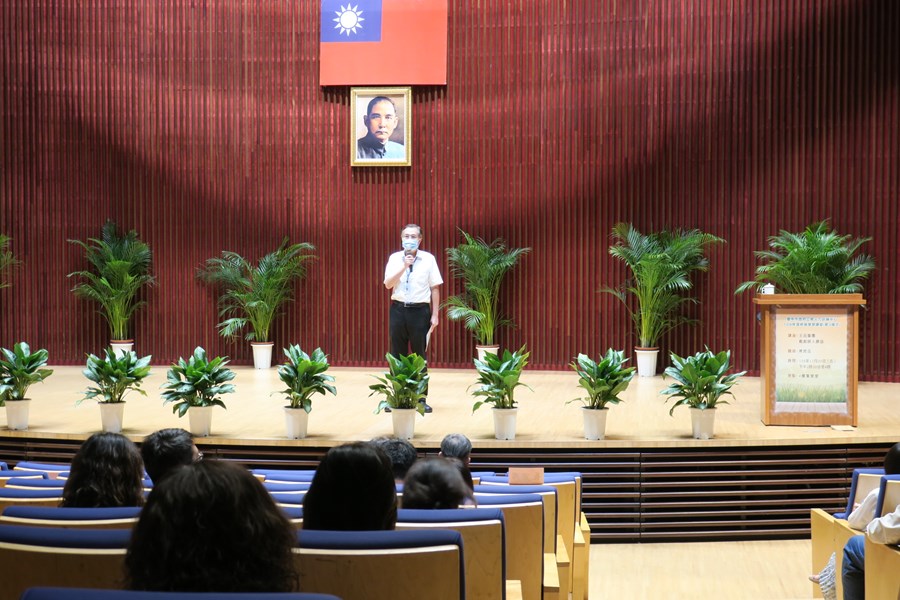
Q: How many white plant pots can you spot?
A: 12